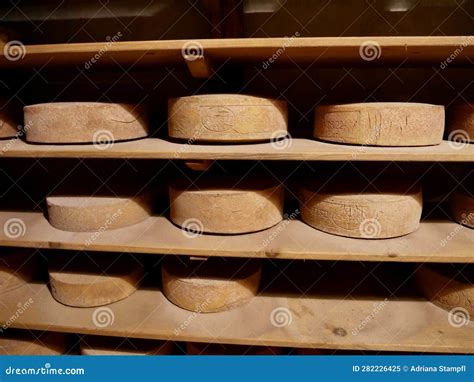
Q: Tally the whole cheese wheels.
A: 8